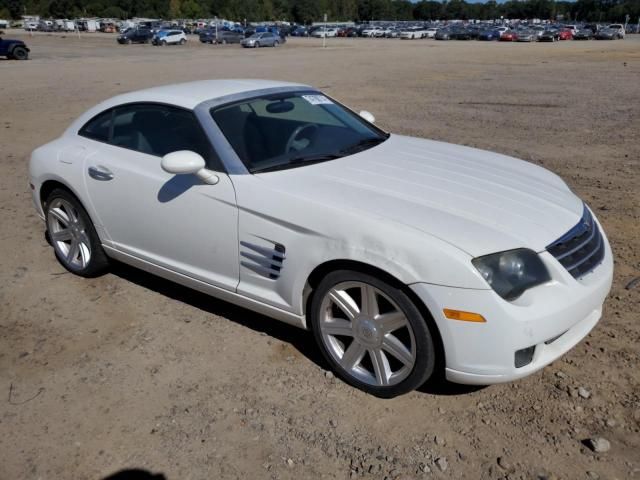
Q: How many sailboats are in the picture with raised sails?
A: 0